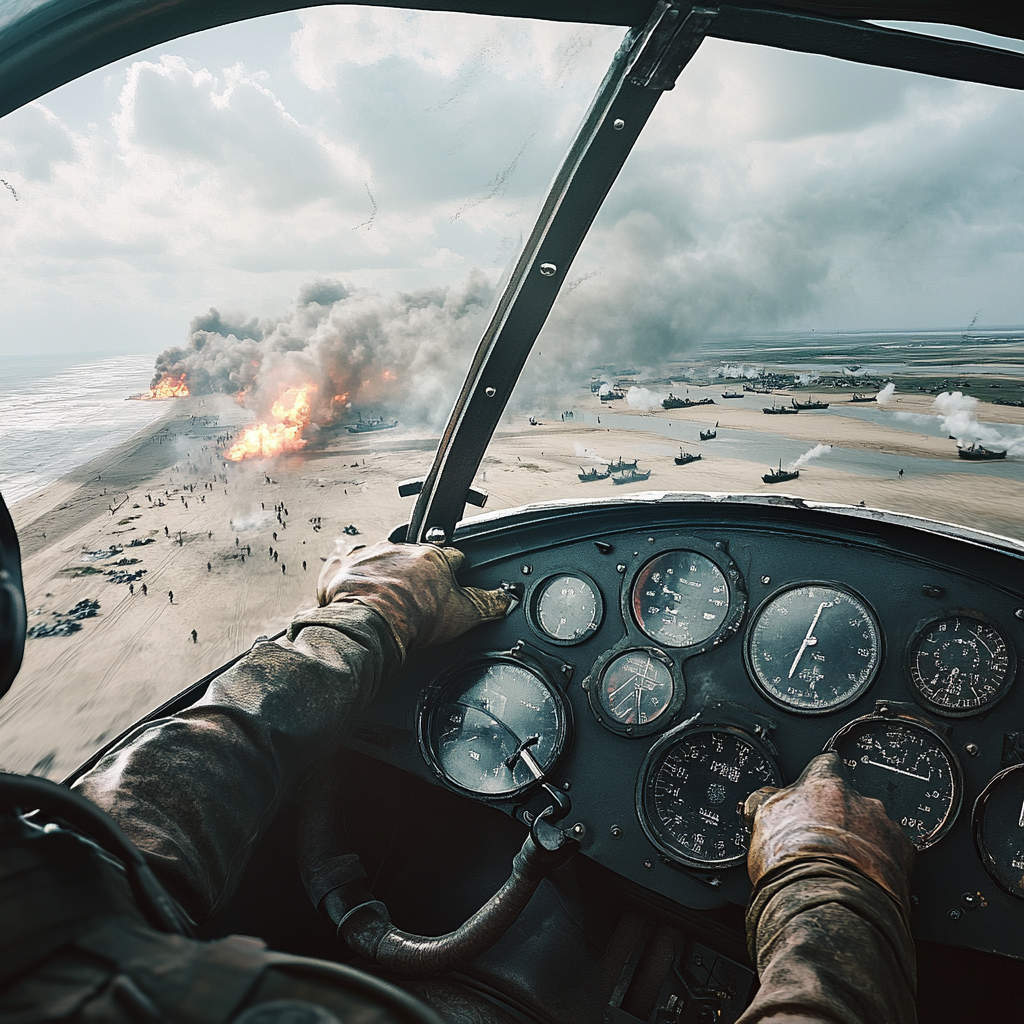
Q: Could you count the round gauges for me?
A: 9